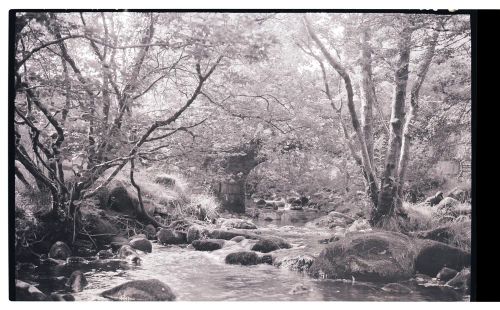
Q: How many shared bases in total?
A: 2